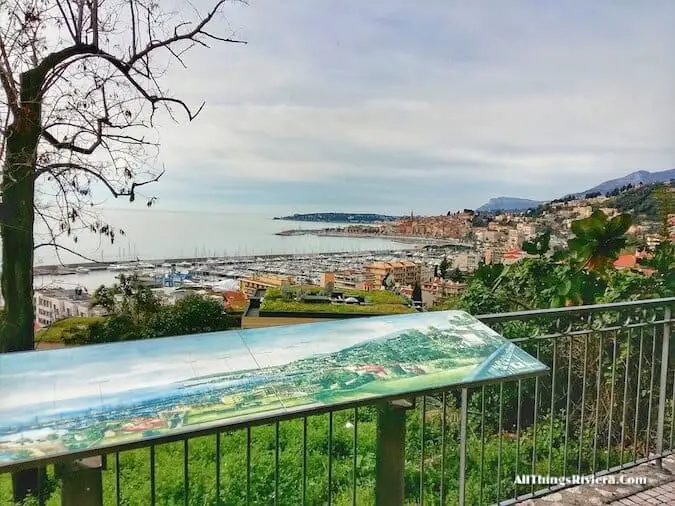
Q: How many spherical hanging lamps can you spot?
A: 0